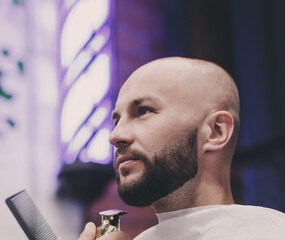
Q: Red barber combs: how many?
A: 0